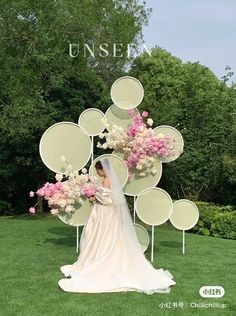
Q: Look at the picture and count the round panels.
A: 11